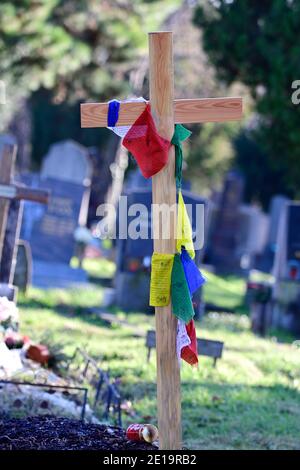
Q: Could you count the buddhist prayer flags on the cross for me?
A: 10